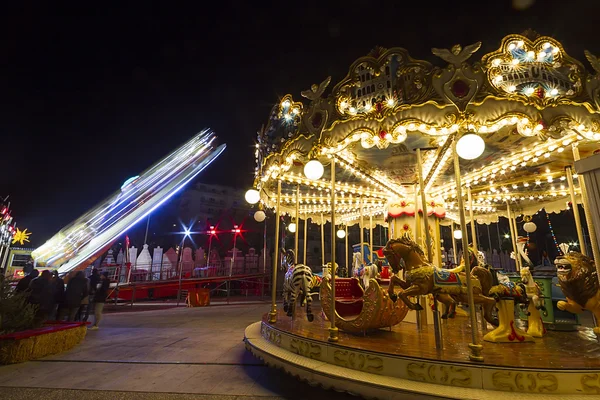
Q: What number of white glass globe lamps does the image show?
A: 8